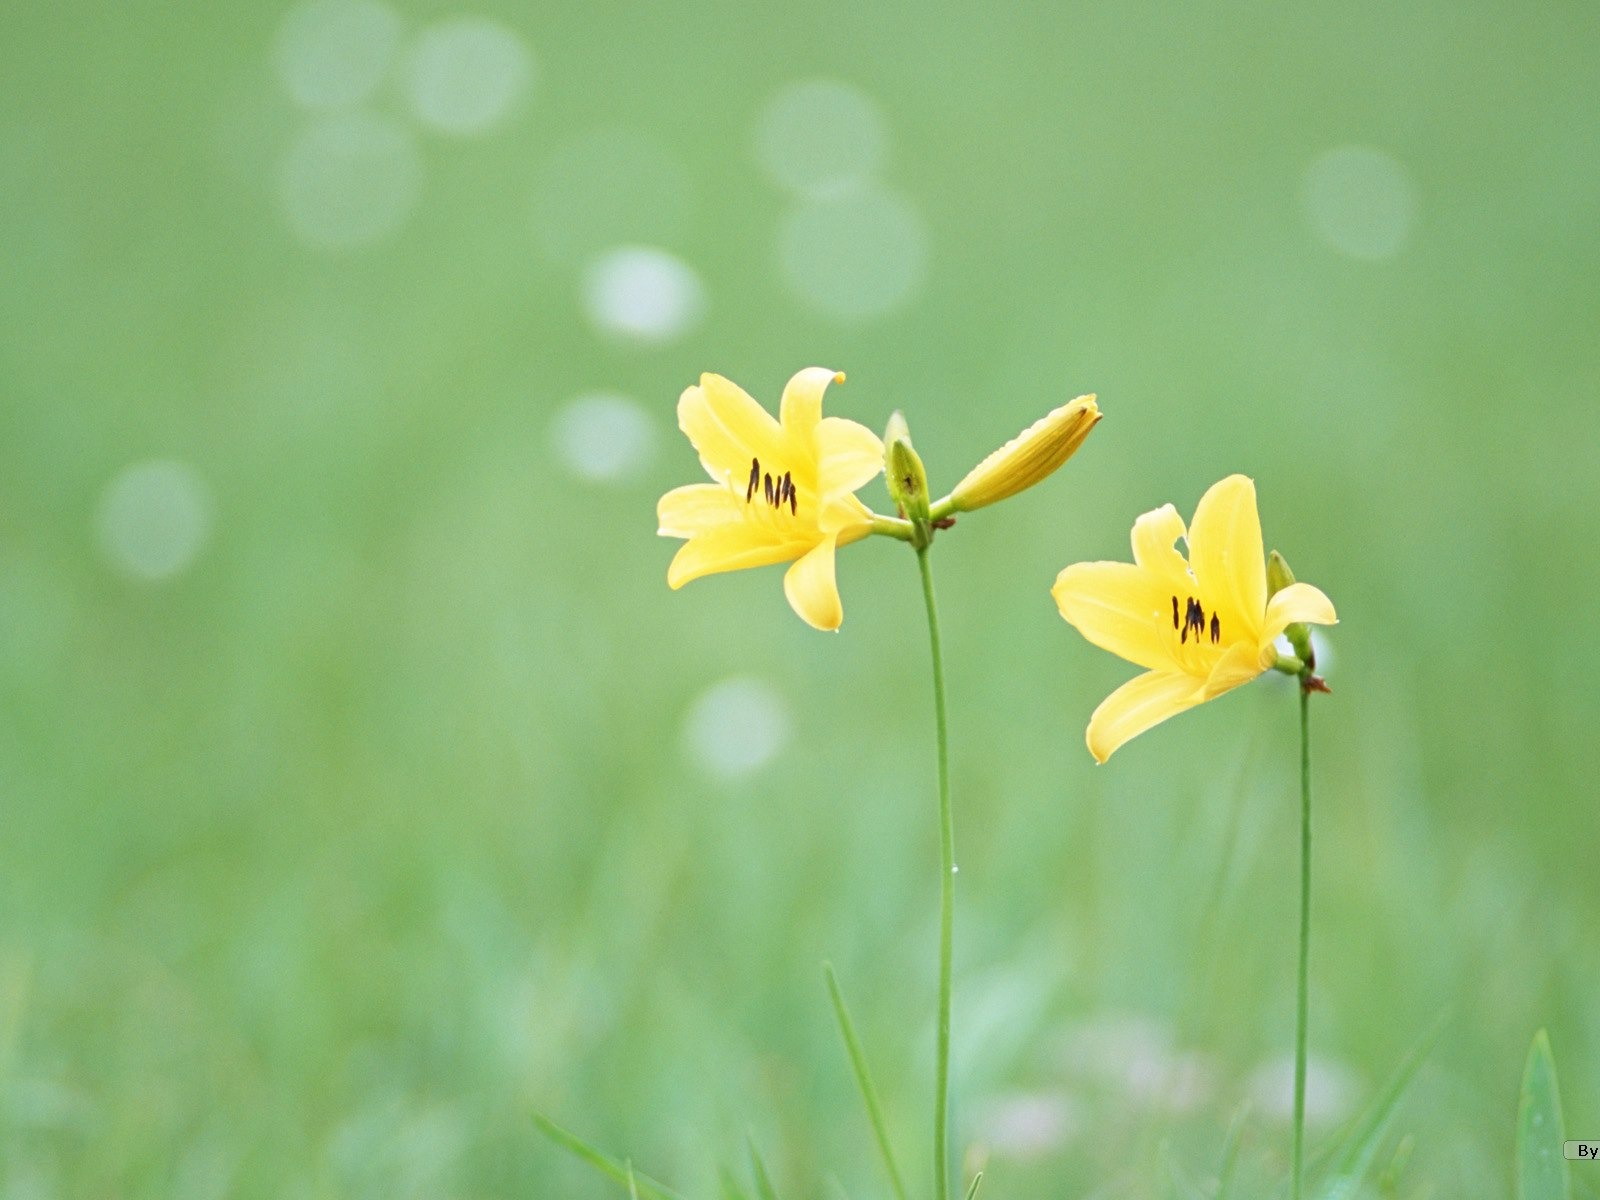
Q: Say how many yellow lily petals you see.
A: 12